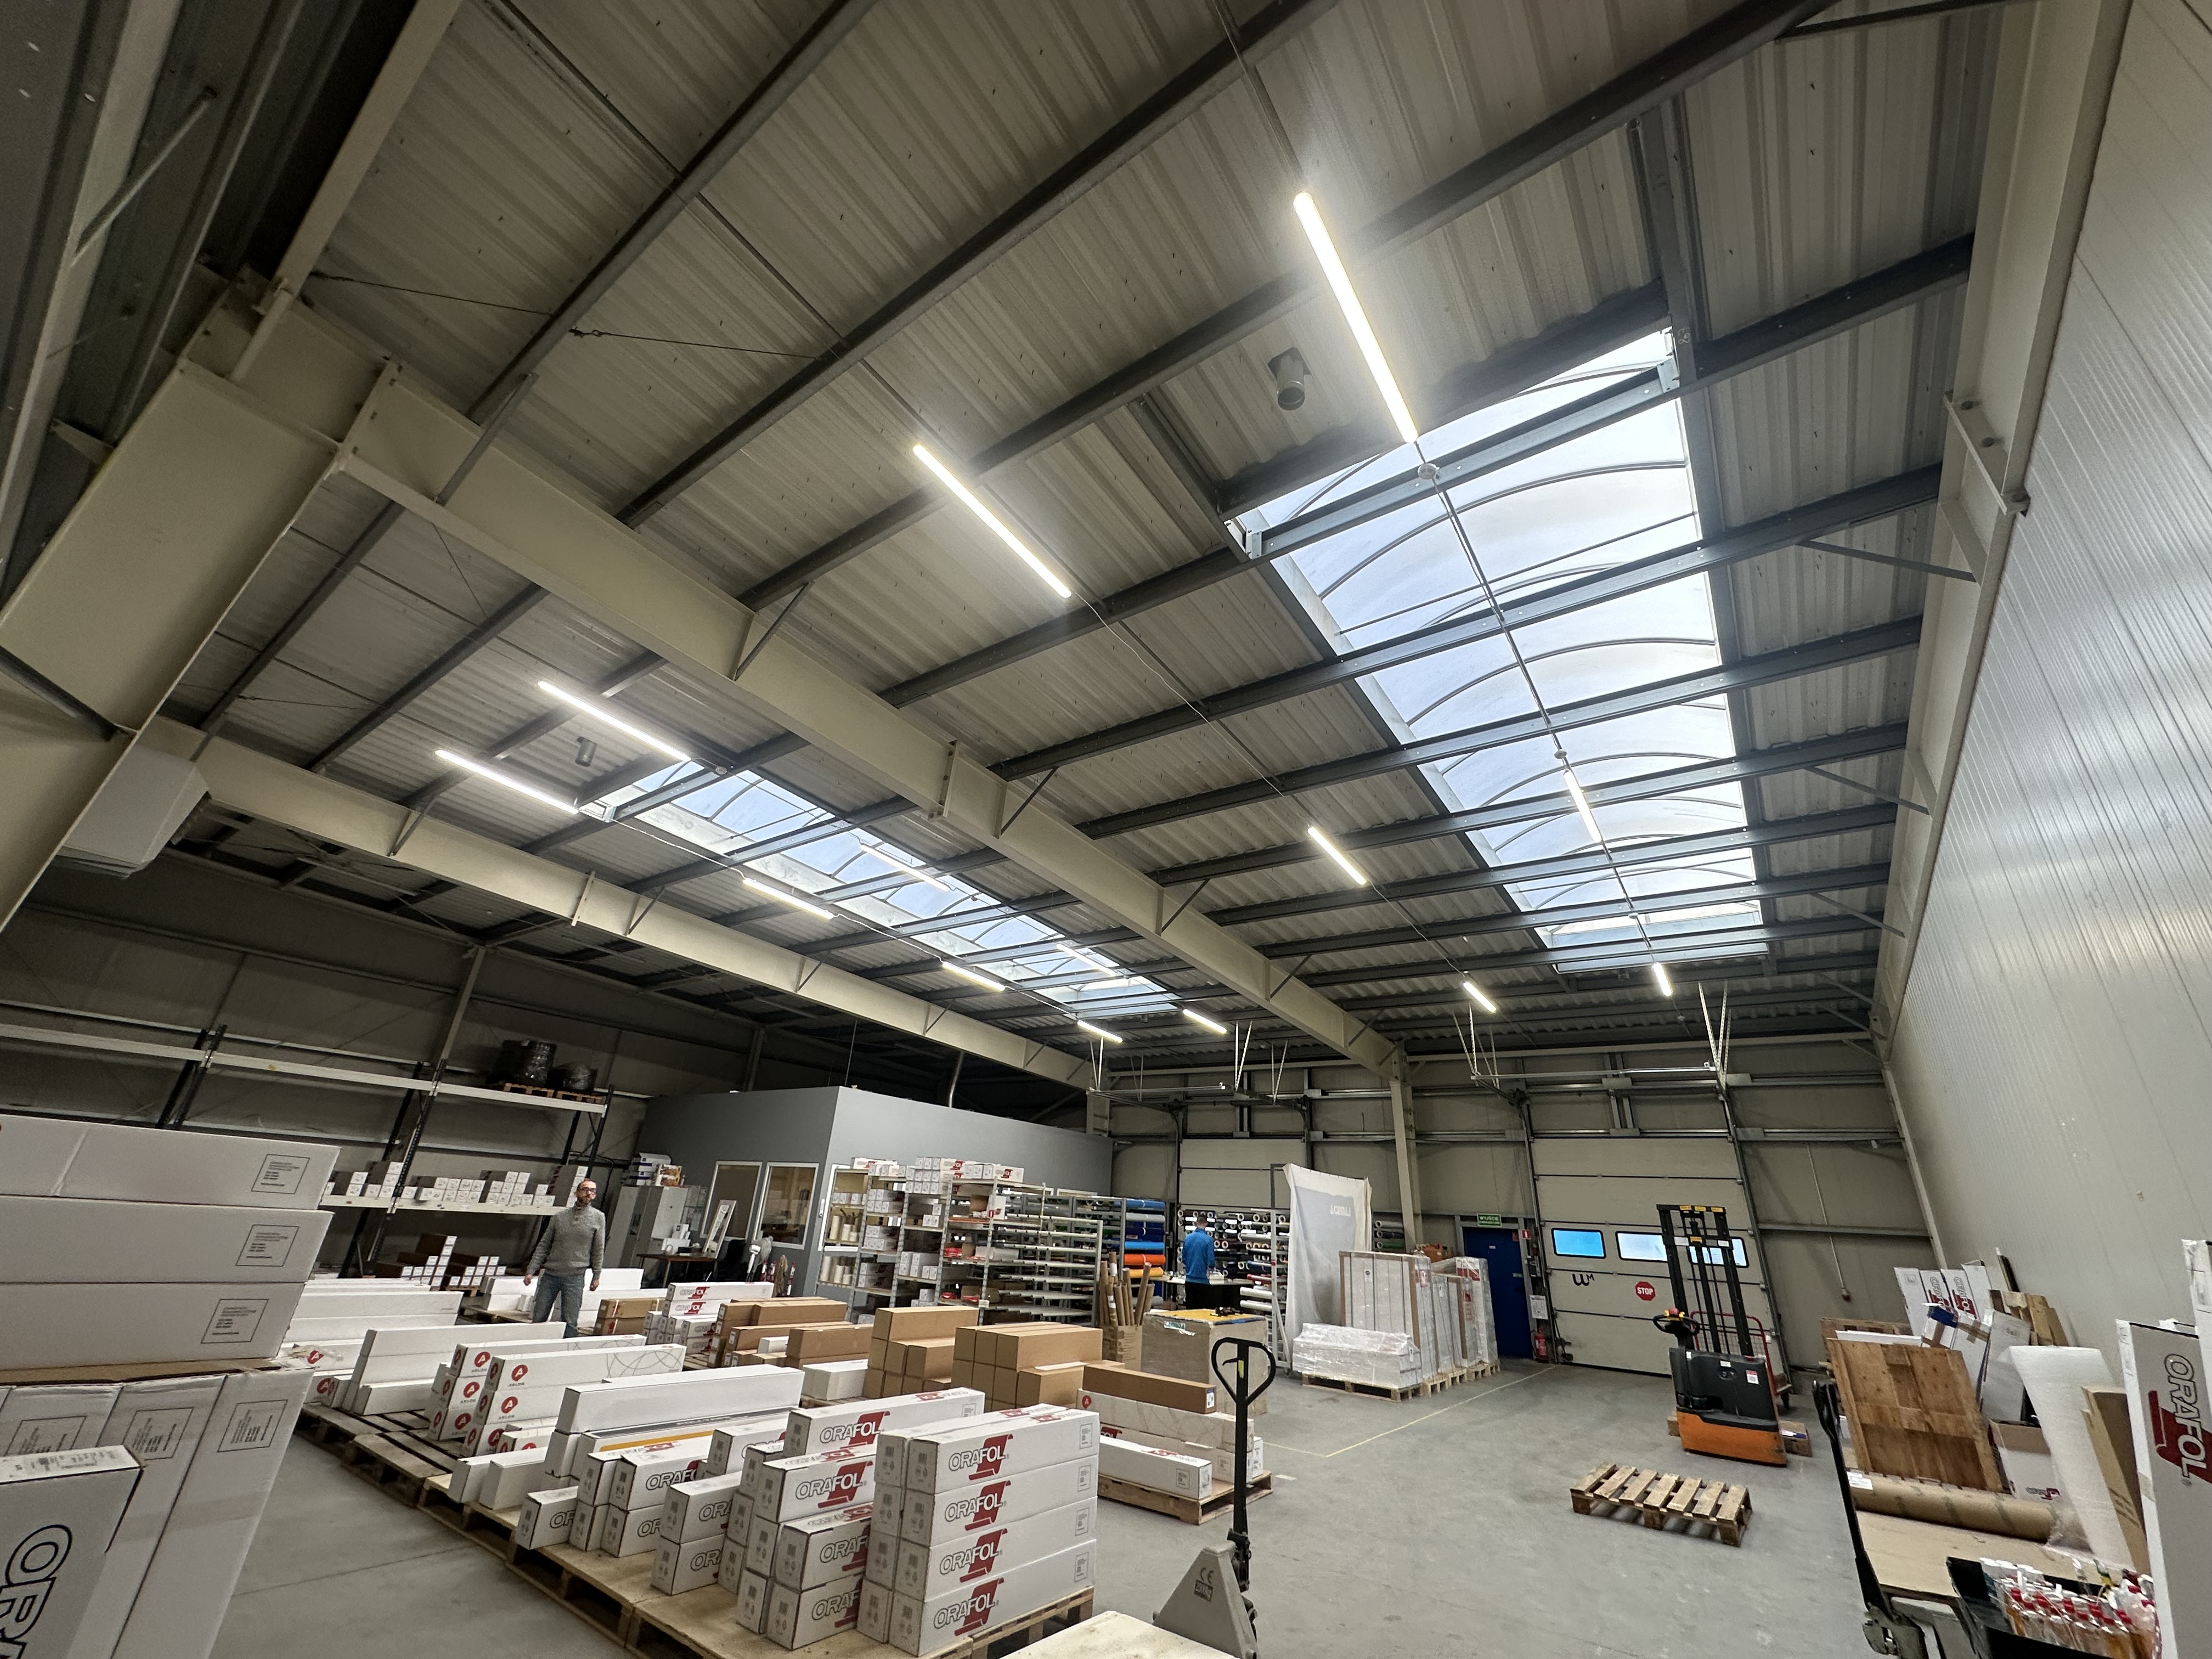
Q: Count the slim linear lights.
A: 14